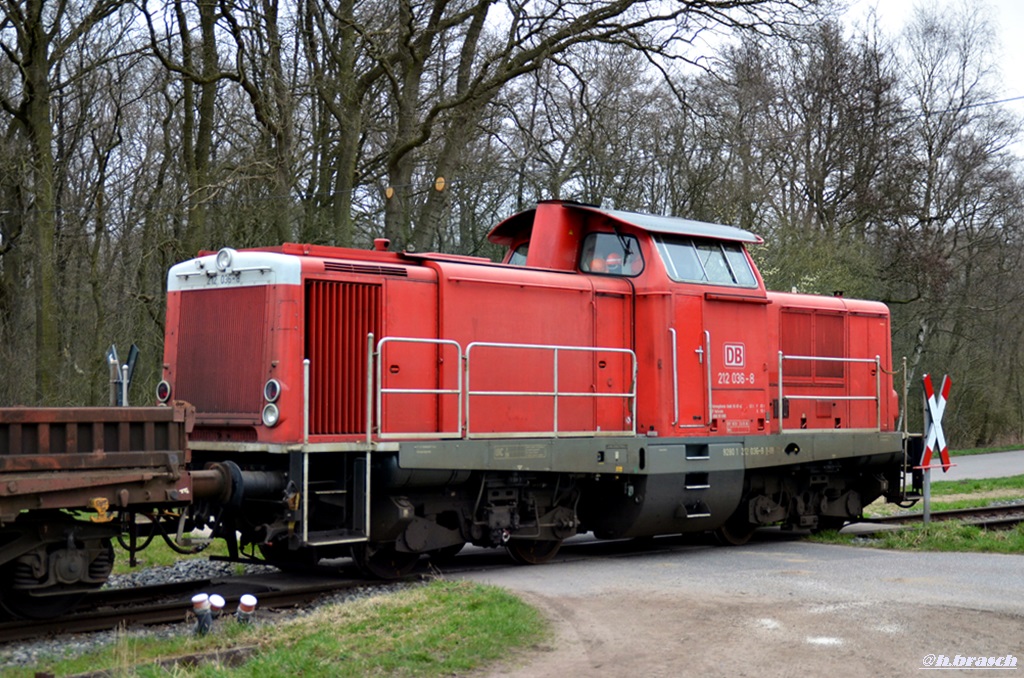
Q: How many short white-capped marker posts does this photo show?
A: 3